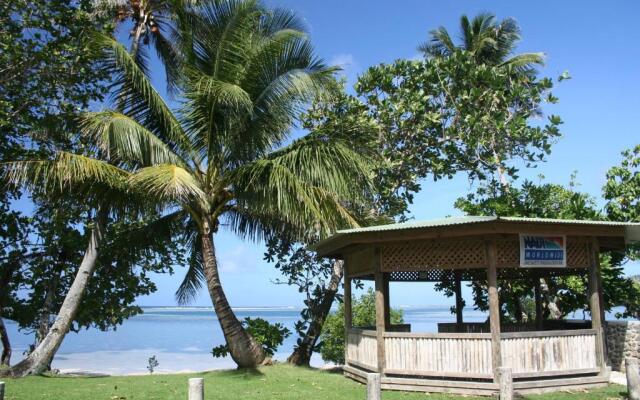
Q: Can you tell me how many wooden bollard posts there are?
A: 5